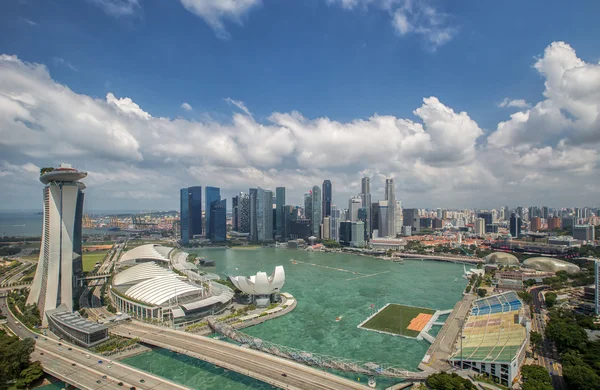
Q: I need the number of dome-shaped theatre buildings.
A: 2